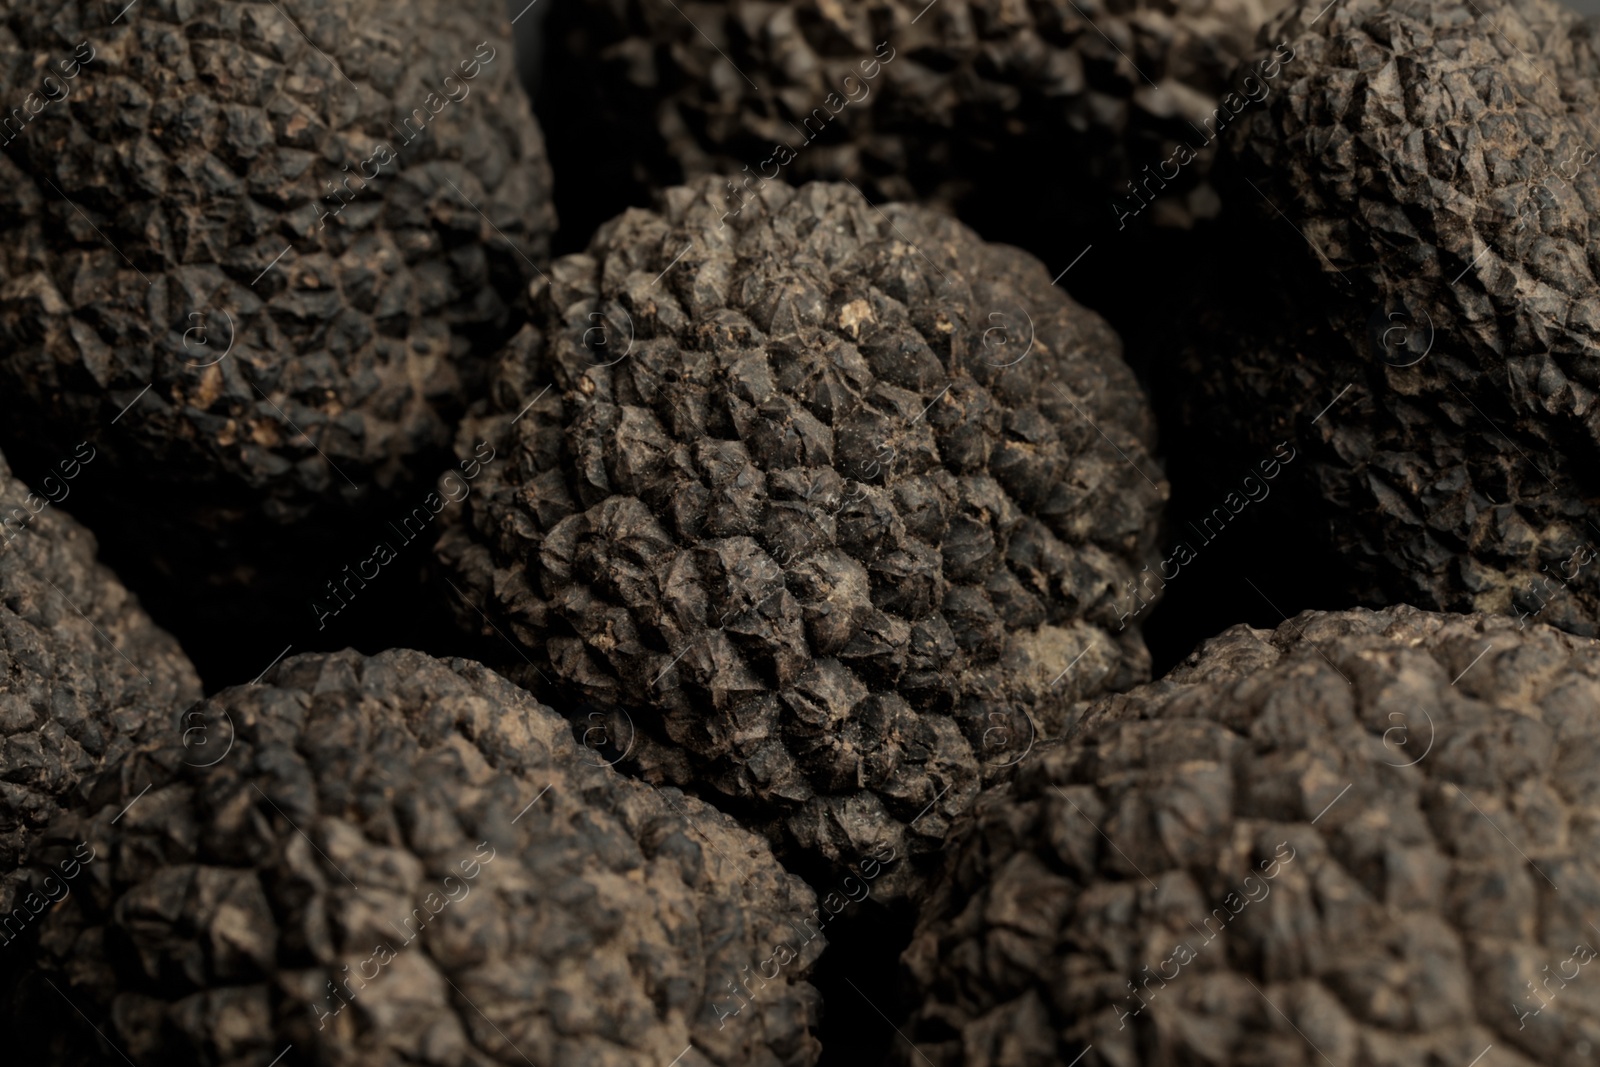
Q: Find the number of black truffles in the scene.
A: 7